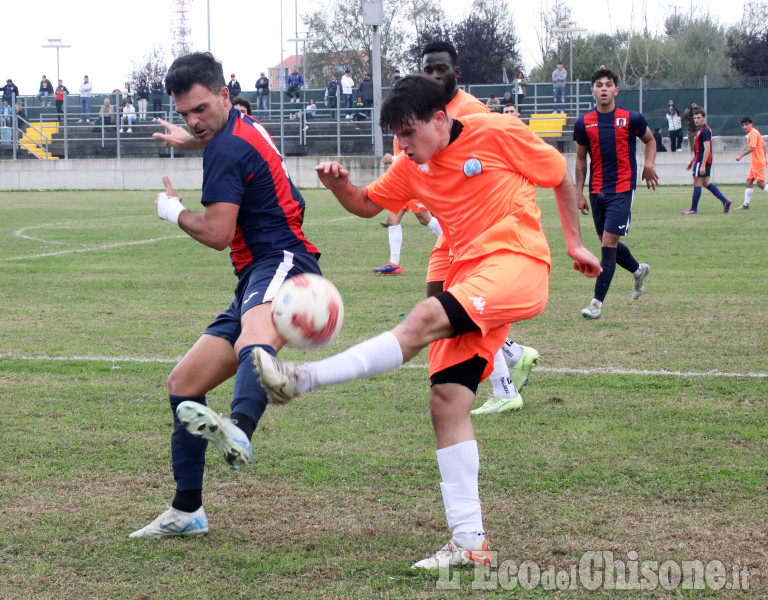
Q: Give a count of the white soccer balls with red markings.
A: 1